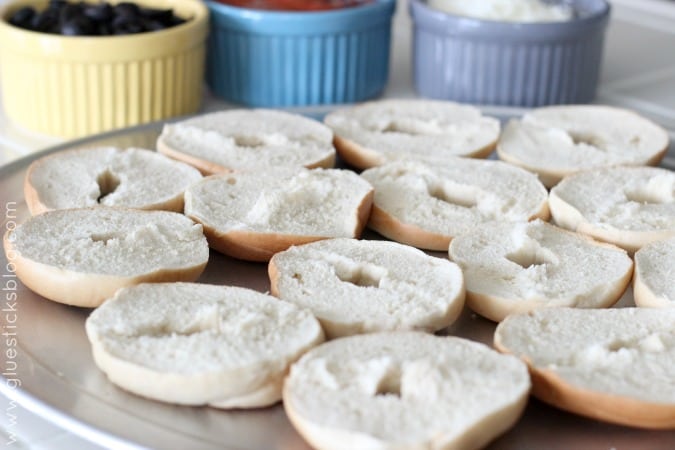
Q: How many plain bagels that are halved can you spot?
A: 14